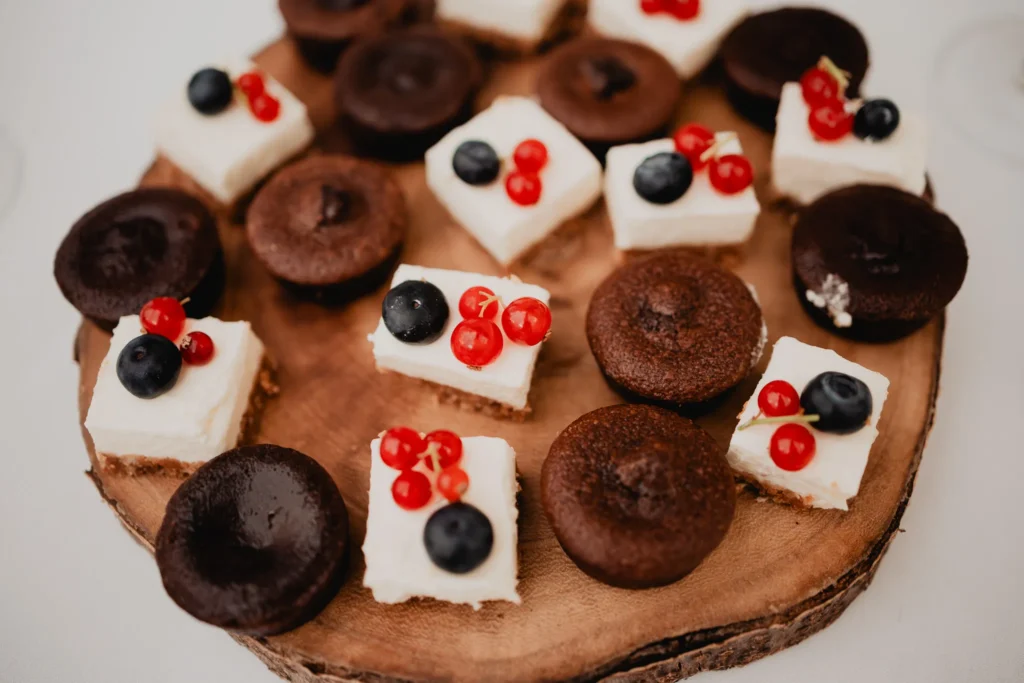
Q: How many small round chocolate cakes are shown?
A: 10